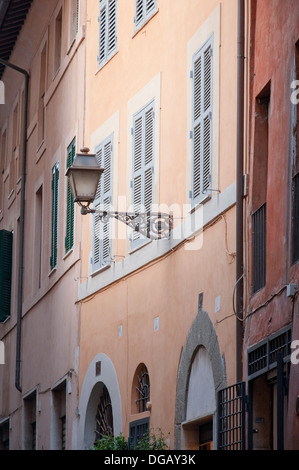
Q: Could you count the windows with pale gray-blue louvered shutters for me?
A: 5